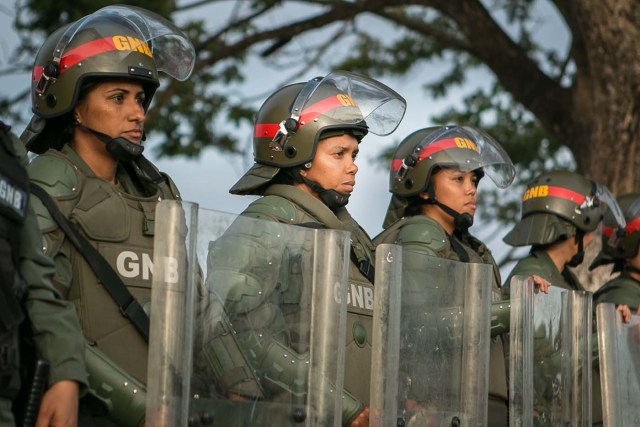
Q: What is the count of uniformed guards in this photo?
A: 6